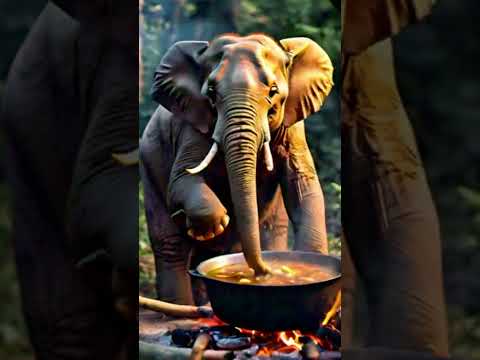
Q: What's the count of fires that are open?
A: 1